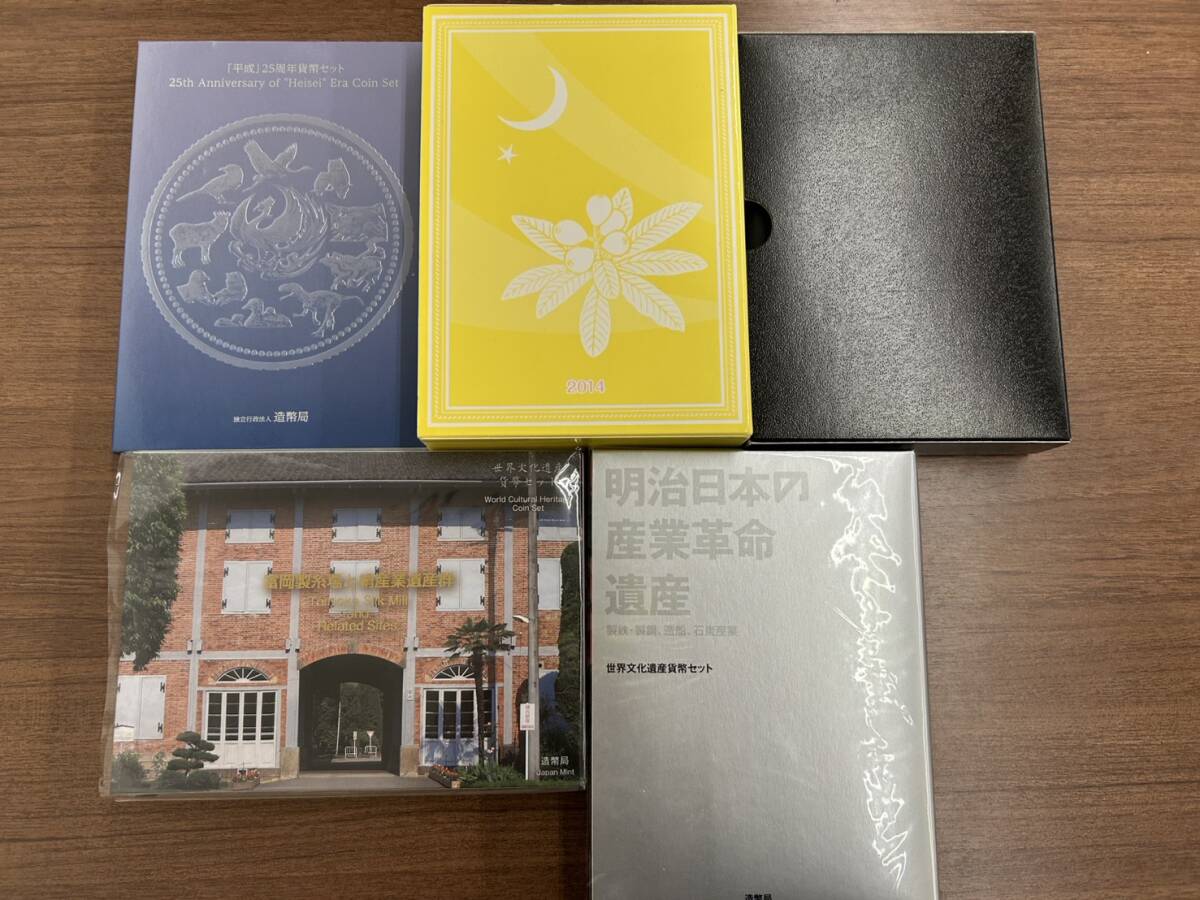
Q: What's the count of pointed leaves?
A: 9